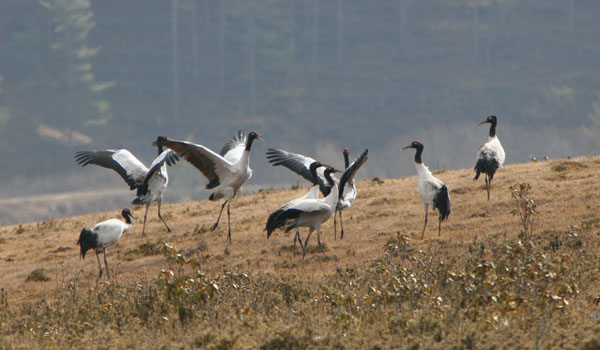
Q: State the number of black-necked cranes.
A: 8